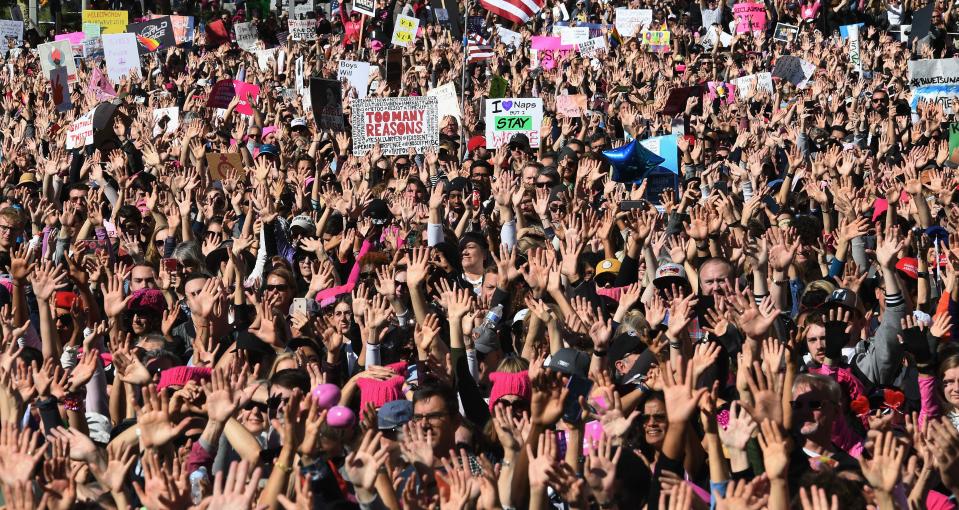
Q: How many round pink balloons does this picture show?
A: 2